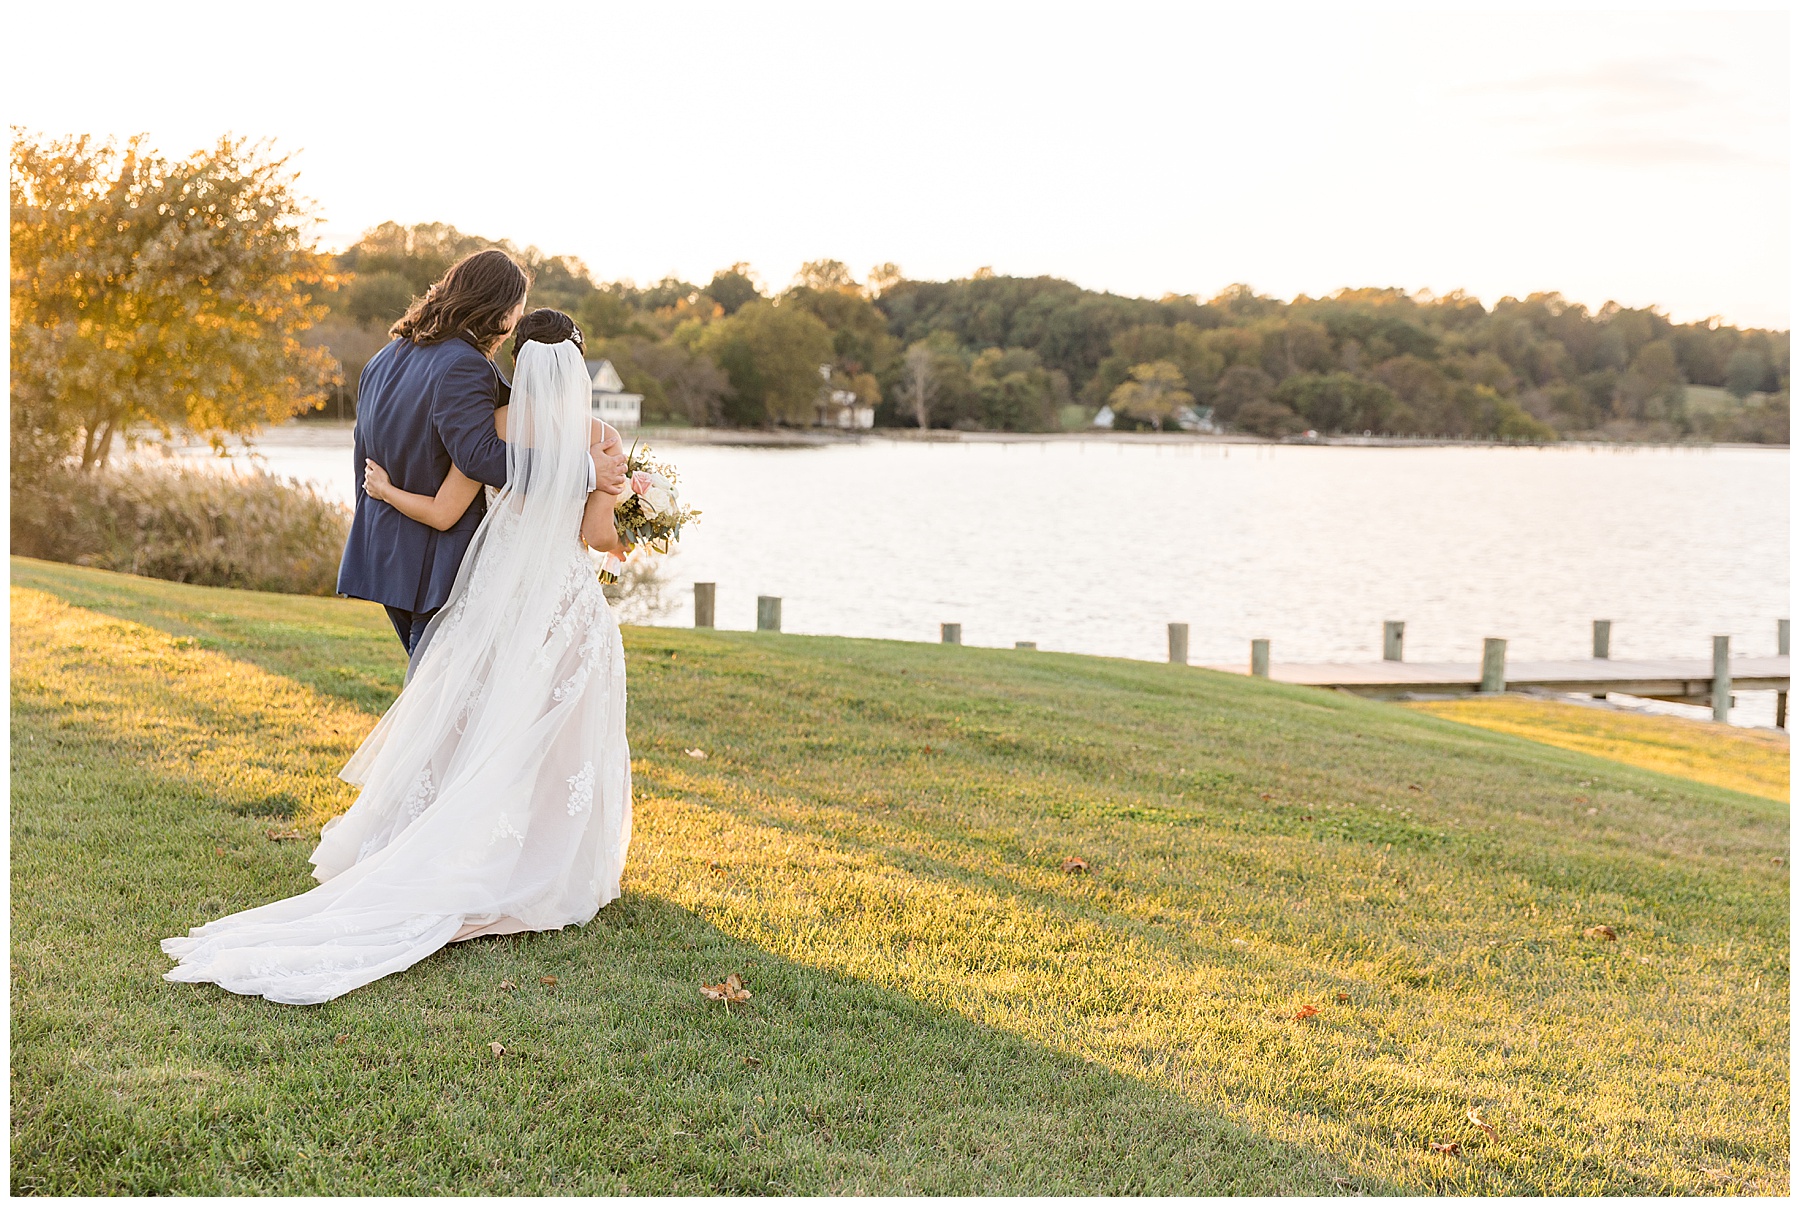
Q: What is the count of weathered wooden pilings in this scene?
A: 11